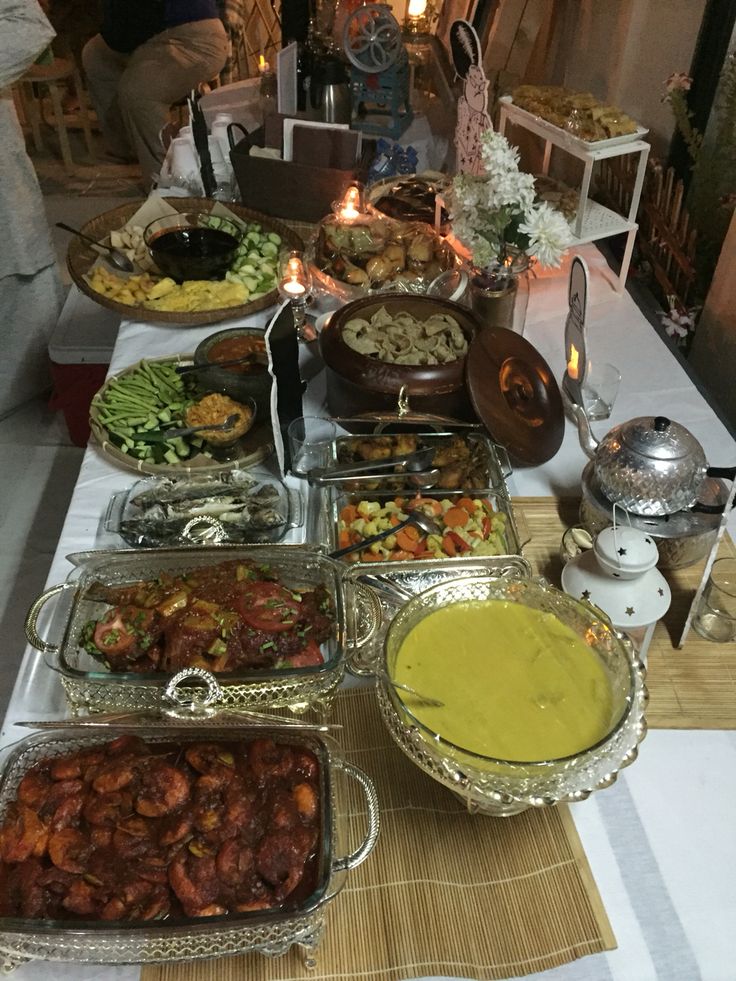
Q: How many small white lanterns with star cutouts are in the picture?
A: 1